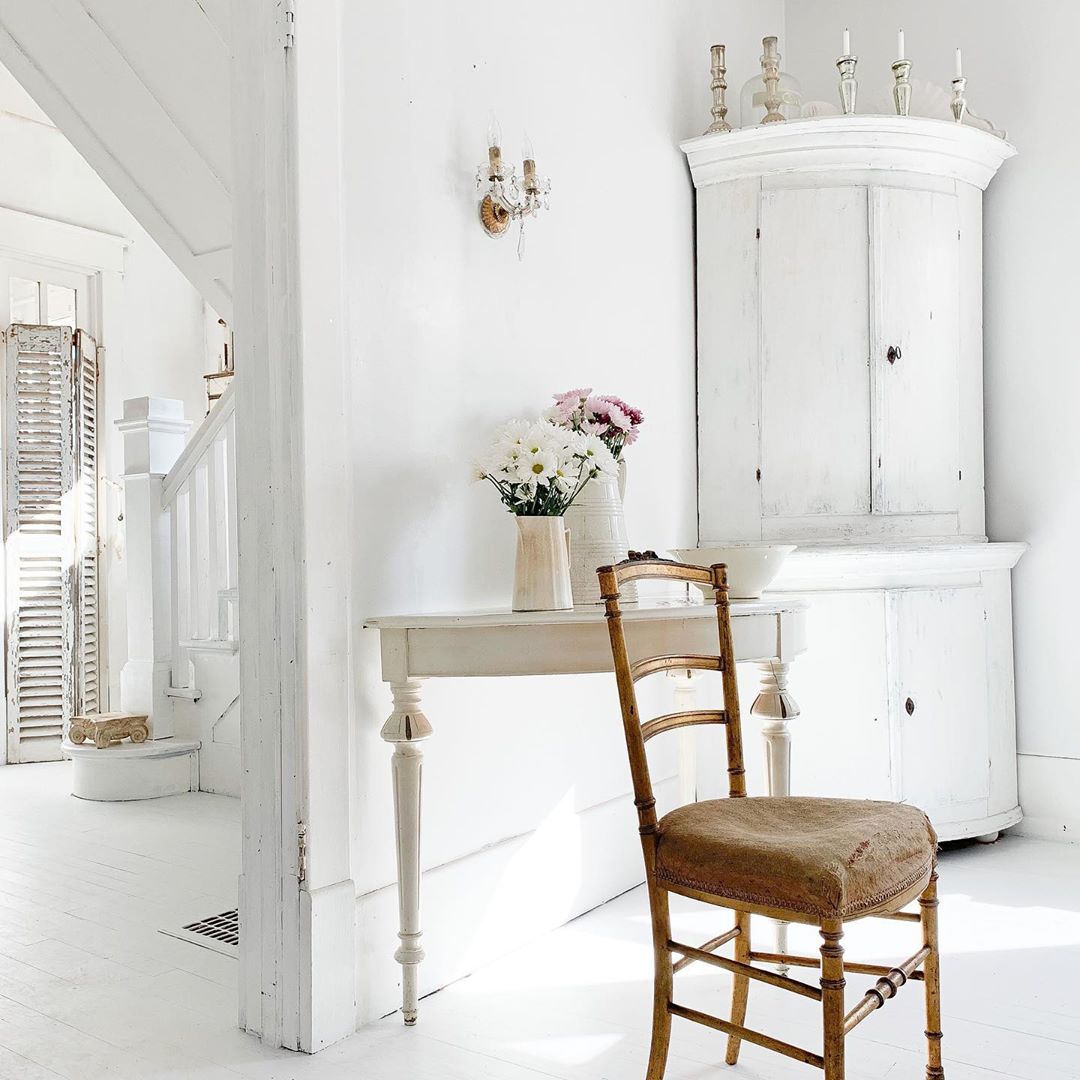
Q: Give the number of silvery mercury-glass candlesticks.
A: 5